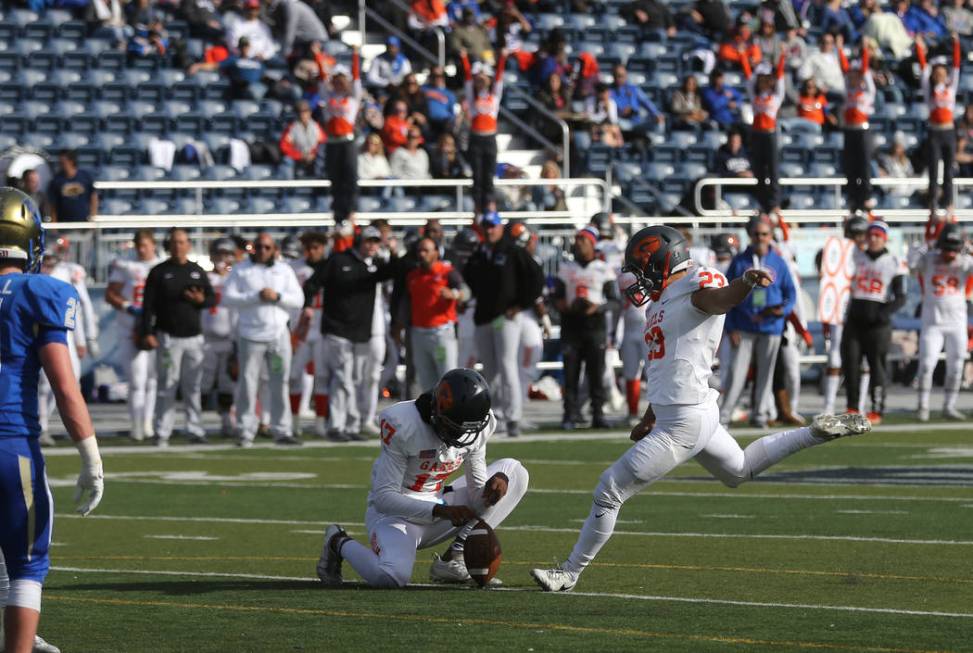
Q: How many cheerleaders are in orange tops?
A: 5